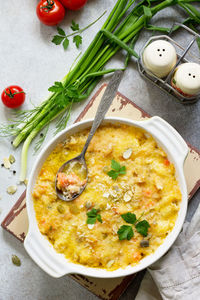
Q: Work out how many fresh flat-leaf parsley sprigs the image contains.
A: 5